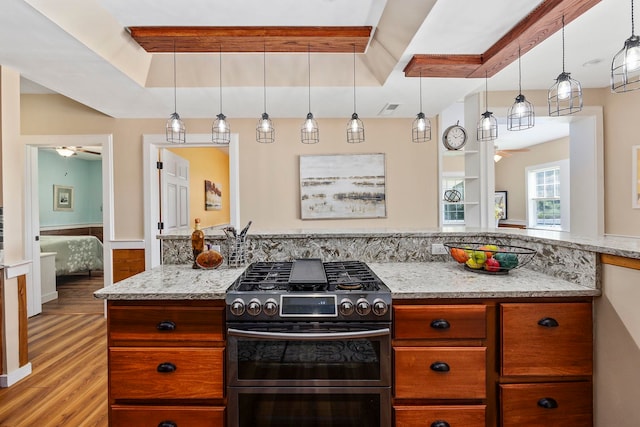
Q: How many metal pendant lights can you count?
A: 10